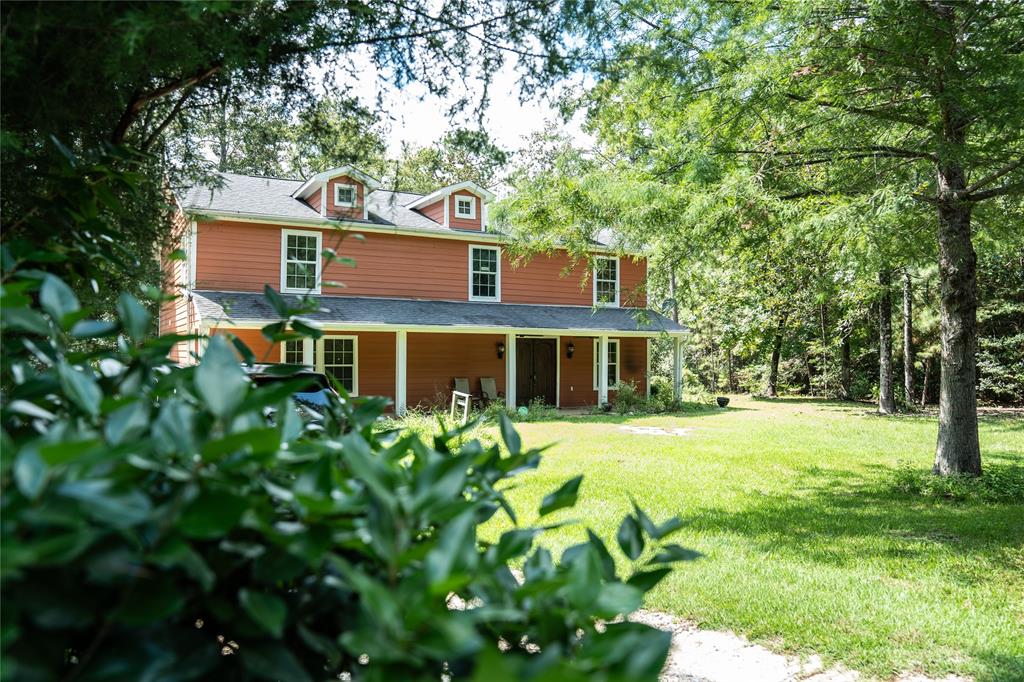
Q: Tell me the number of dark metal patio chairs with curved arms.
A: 2